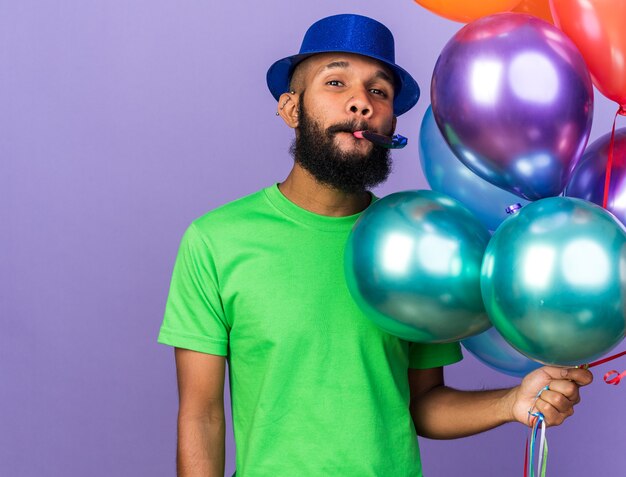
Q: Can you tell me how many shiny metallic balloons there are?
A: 4